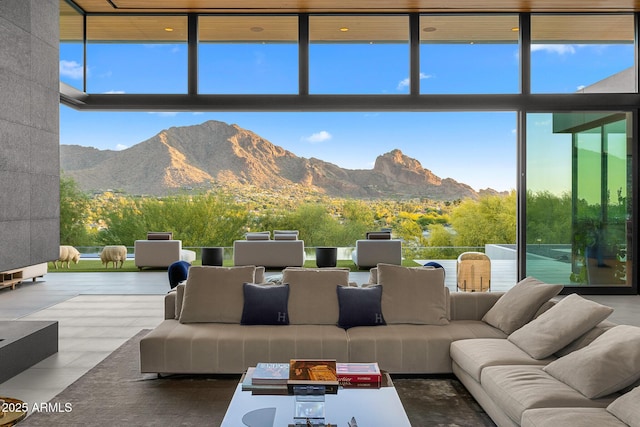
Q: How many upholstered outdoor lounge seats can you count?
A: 3